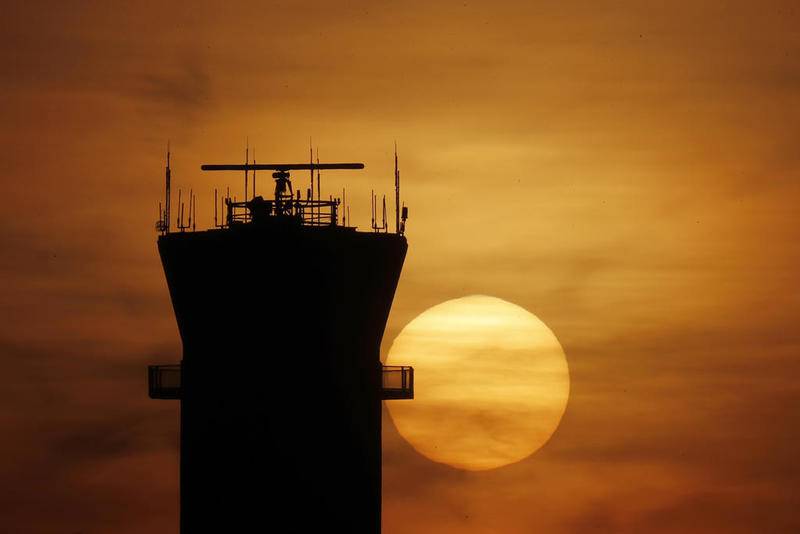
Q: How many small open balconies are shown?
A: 2